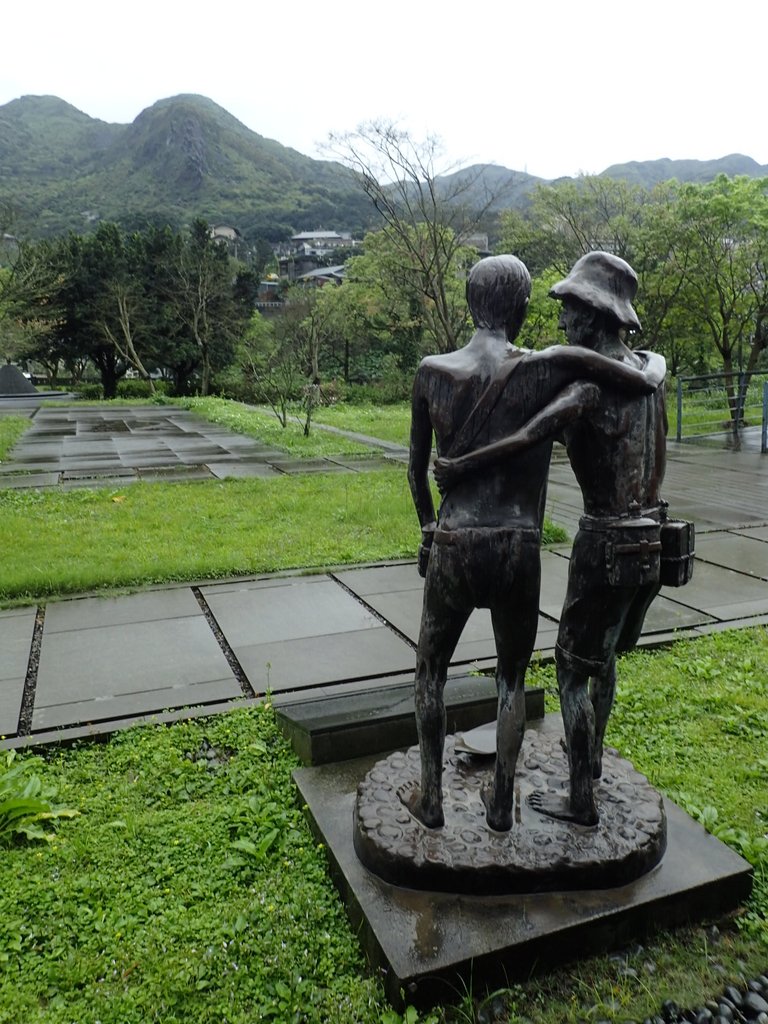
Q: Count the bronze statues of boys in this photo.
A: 2